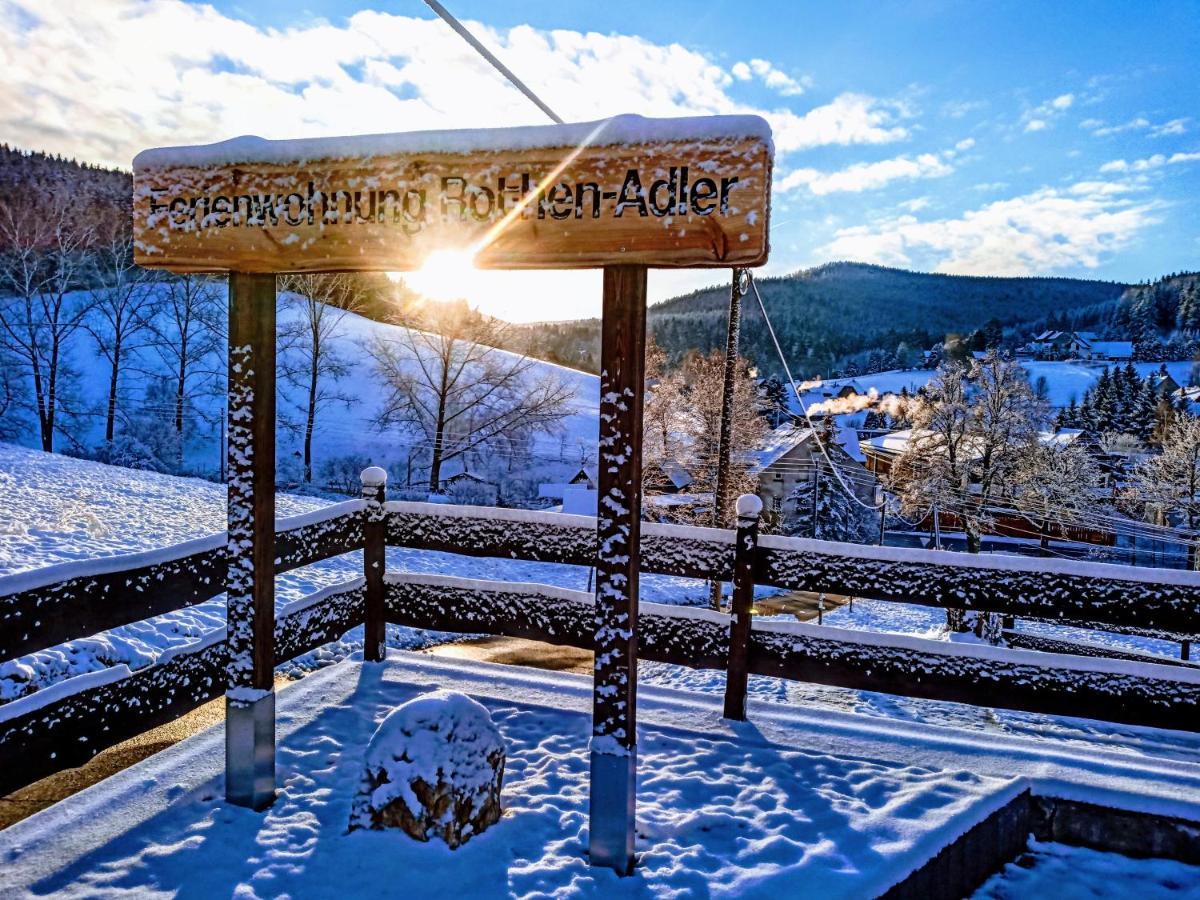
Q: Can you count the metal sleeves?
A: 2